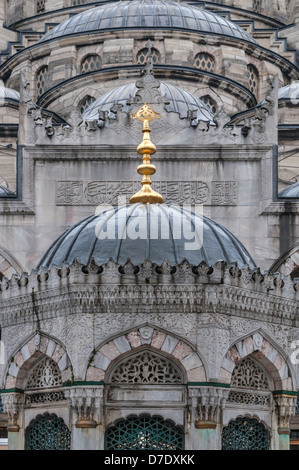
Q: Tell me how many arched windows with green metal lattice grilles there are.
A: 3